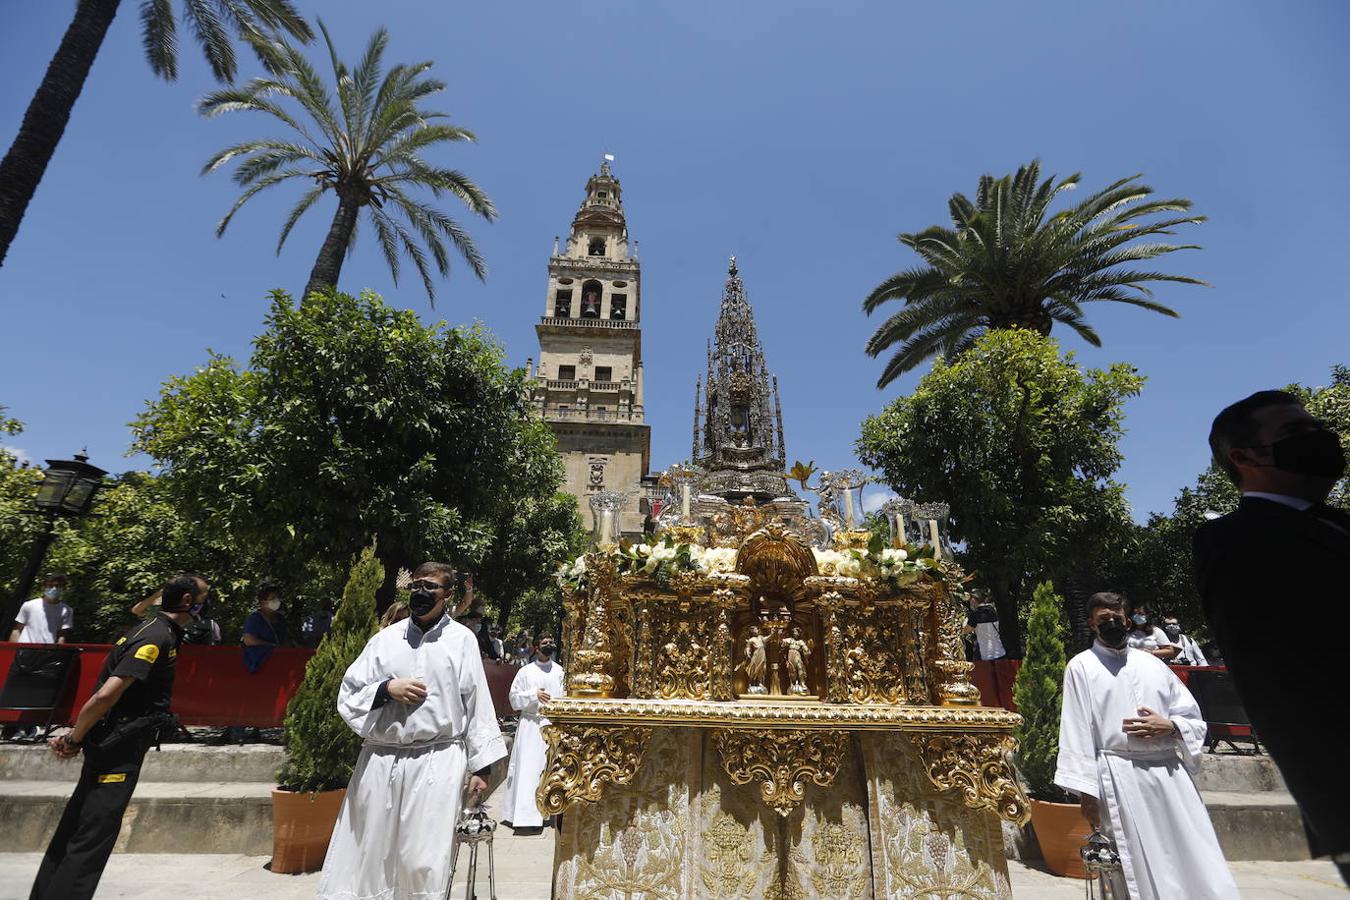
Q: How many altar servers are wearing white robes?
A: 3